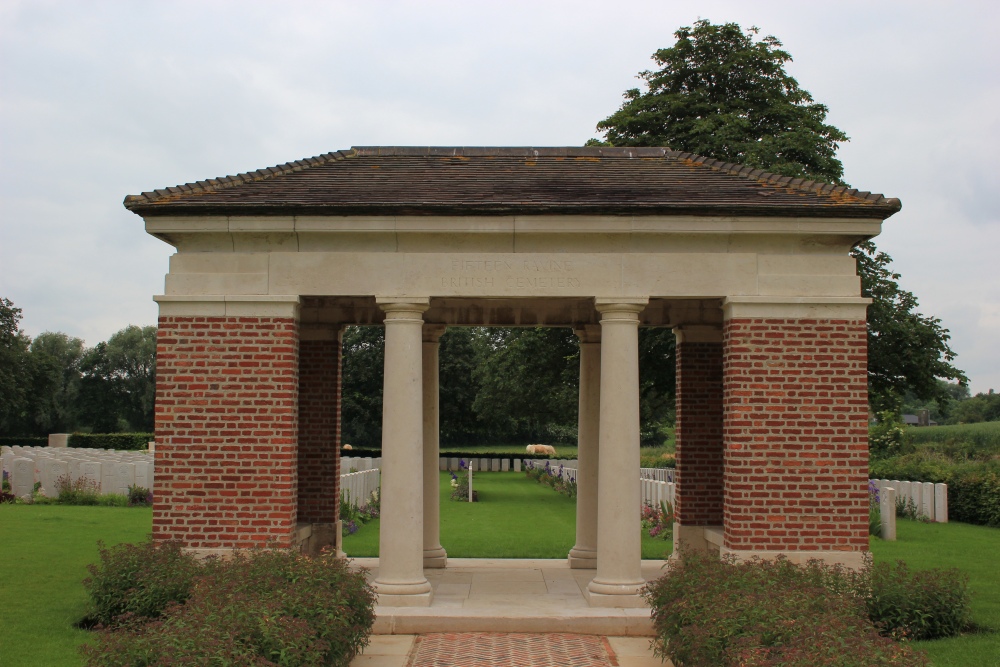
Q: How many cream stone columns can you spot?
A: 4